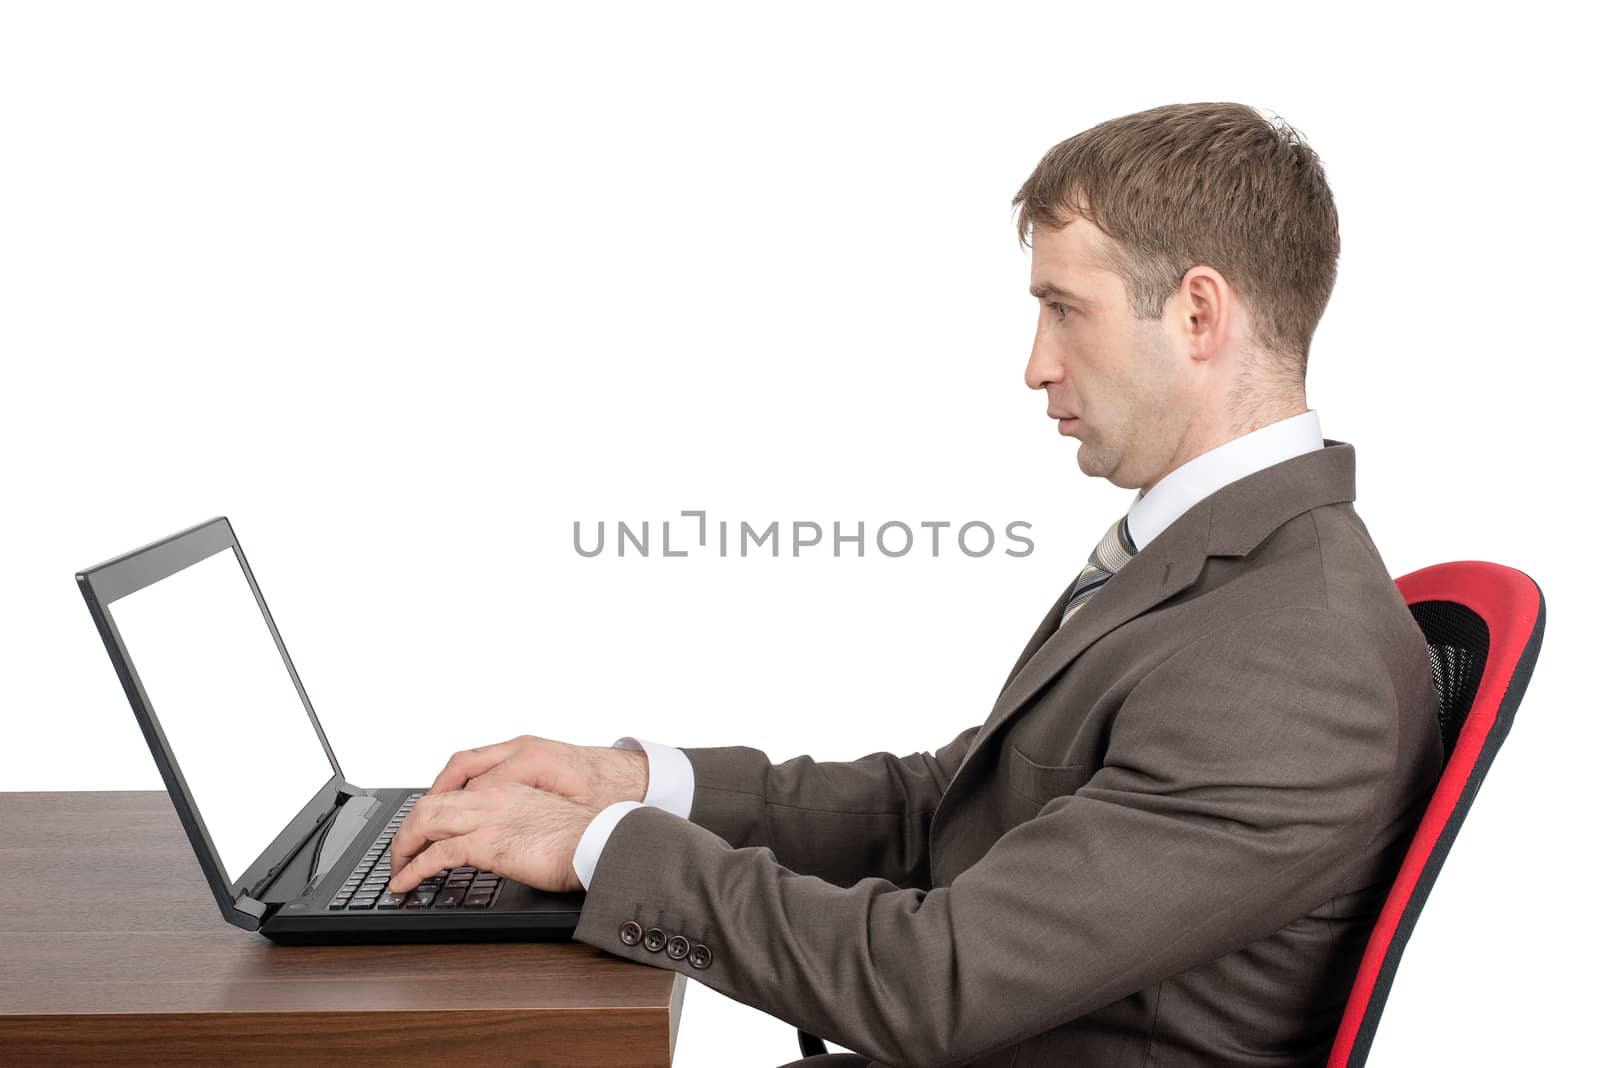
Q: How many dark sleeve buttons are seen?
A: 4